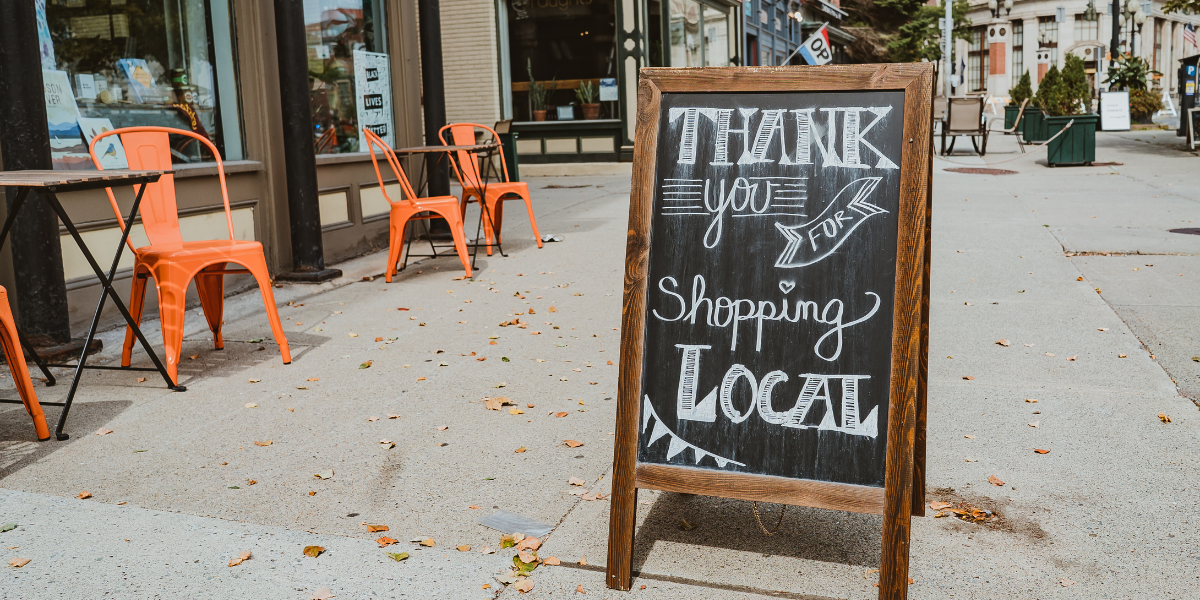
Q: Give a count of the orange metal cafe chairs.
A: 4